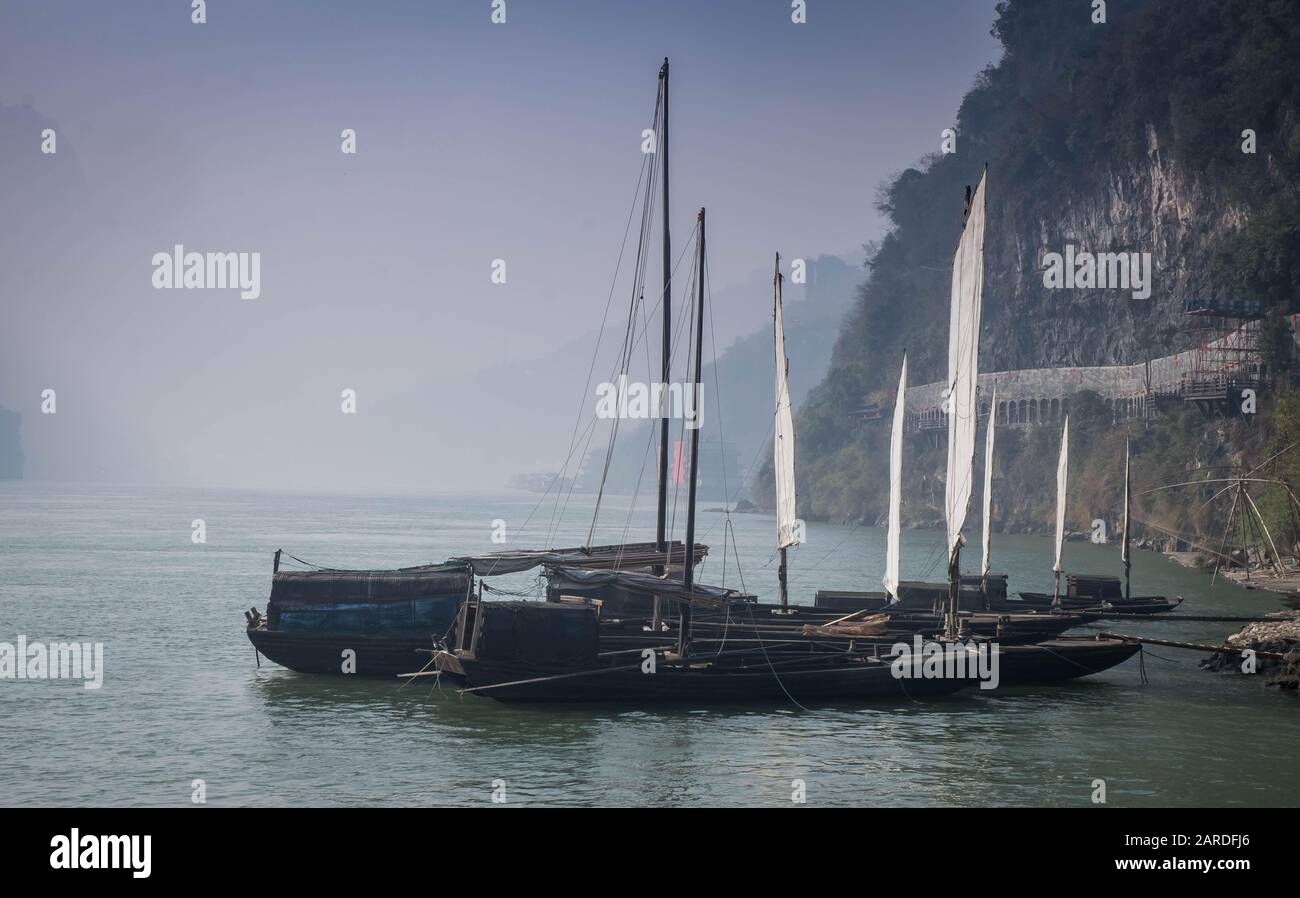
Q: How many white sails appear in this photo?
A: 6